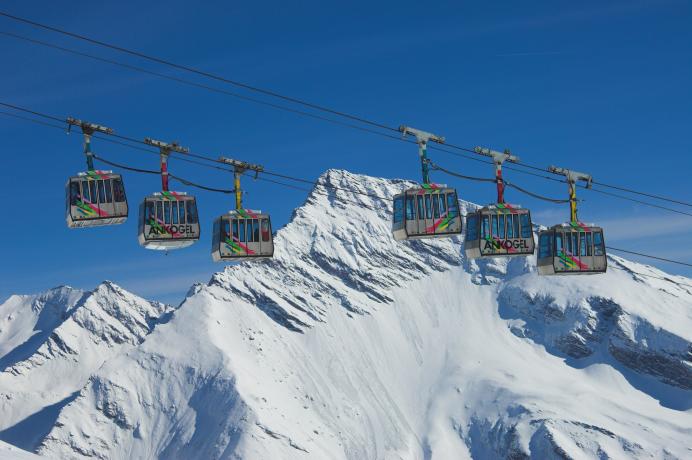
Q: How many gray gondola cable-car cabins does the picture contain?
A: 6